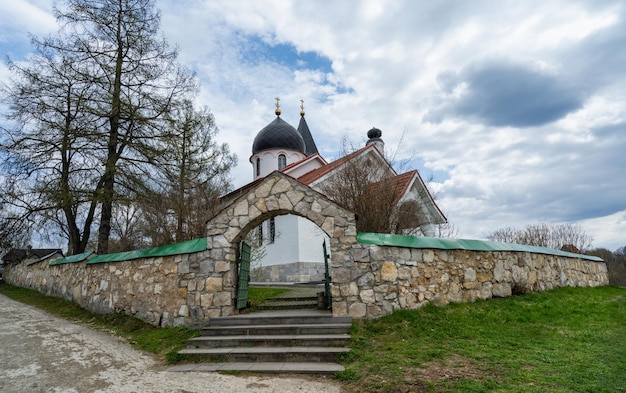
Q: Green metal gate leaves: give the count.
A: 2